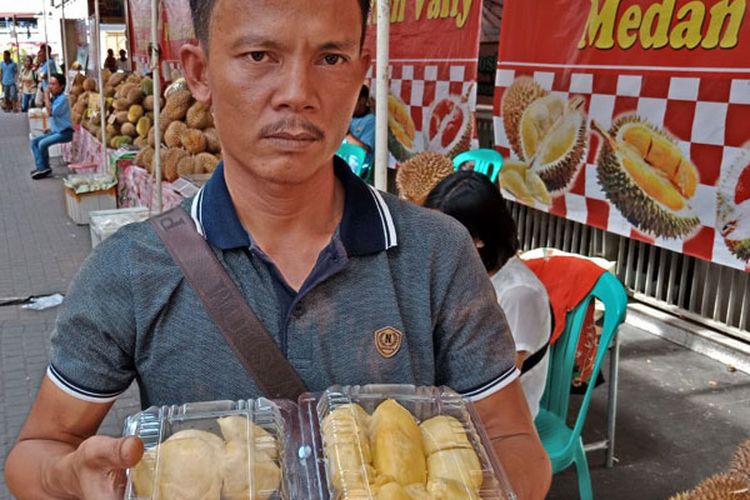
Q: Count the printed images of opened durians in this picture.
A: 5